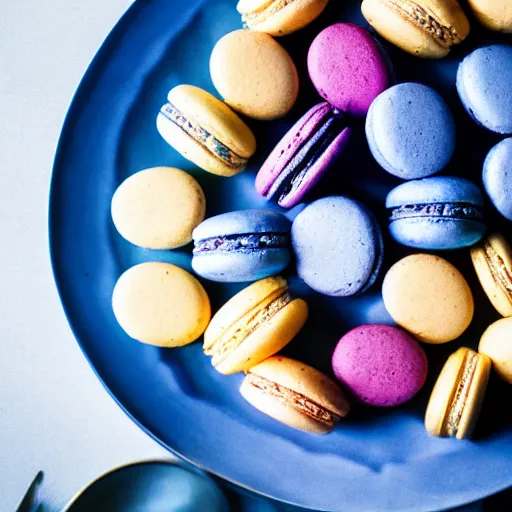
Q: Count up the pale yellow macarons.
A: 13